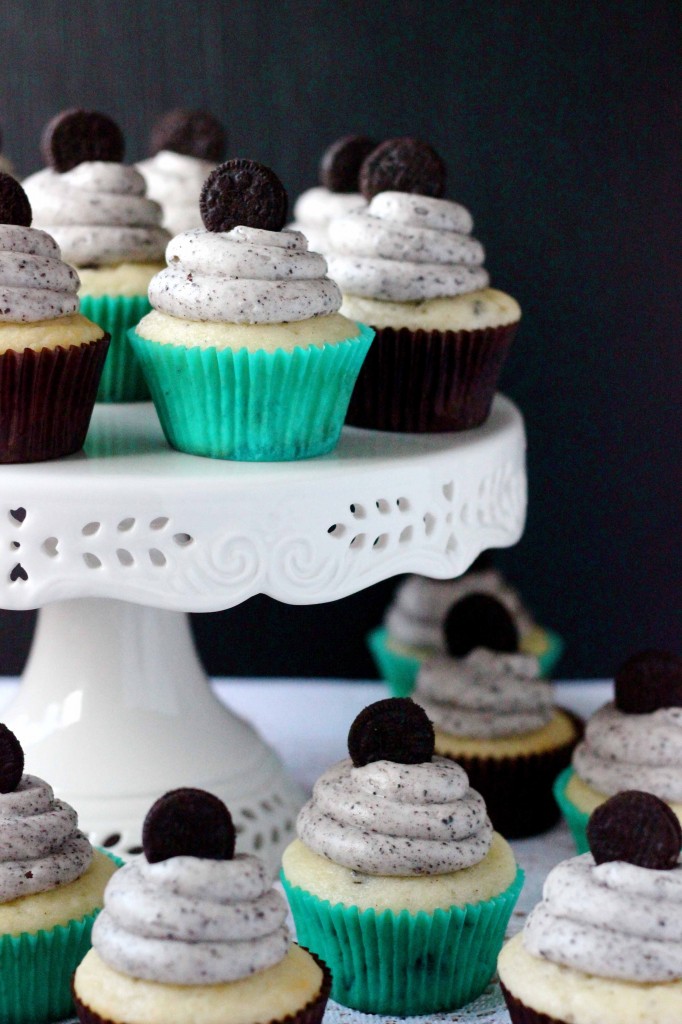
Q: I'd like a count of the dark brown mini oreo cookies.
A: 12